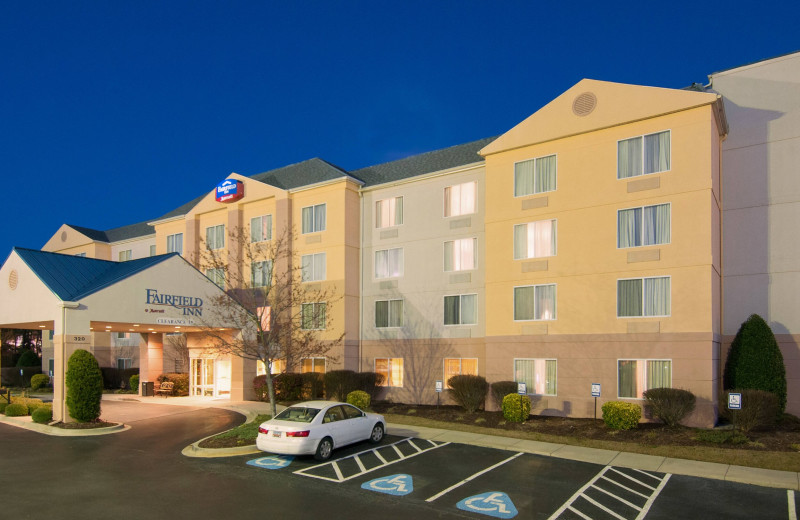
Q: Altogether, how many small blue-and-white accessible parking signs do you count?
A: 4